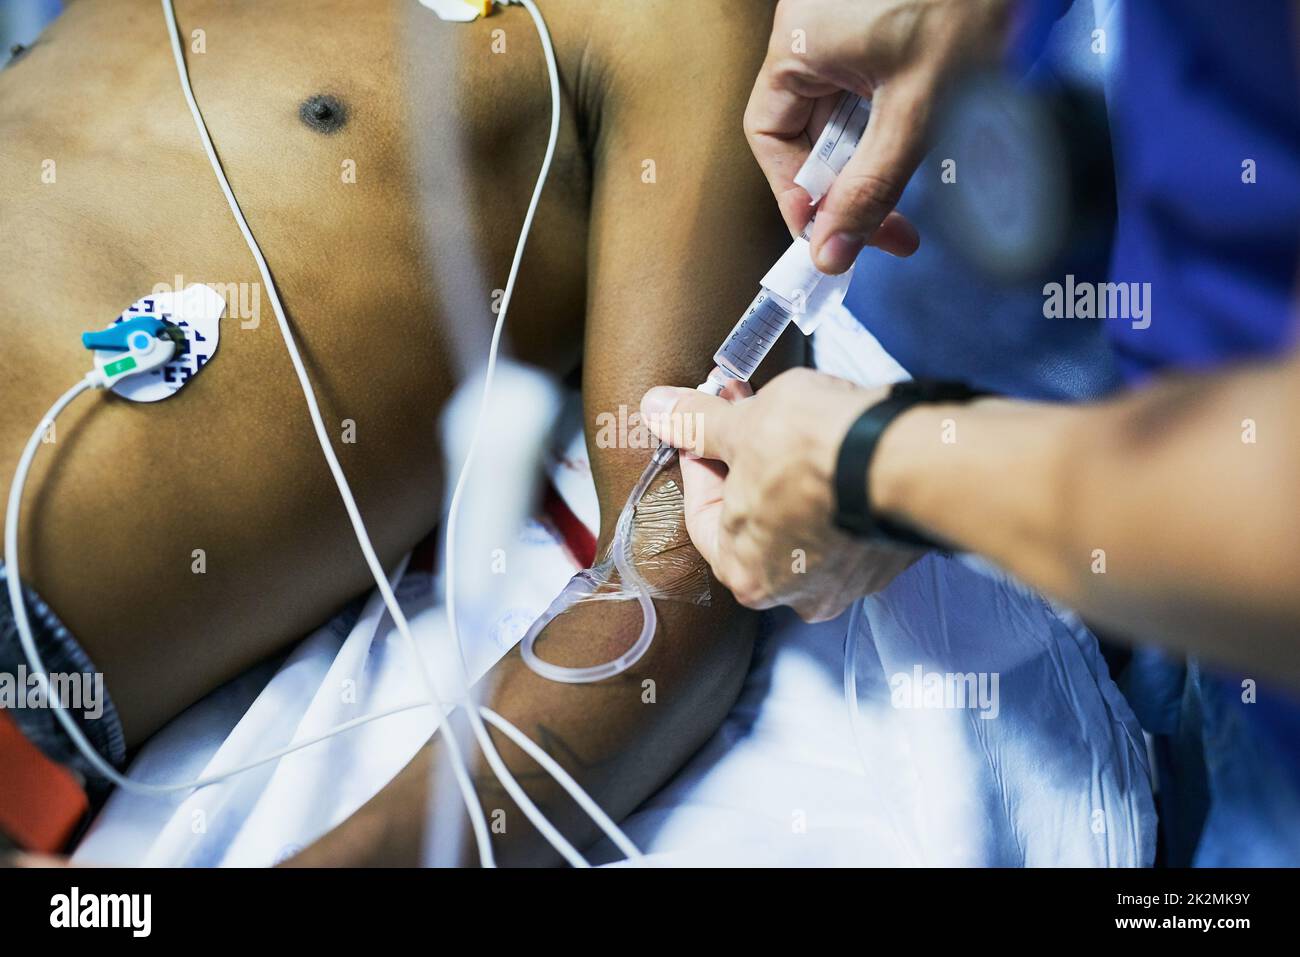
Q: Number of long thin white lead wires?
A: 3